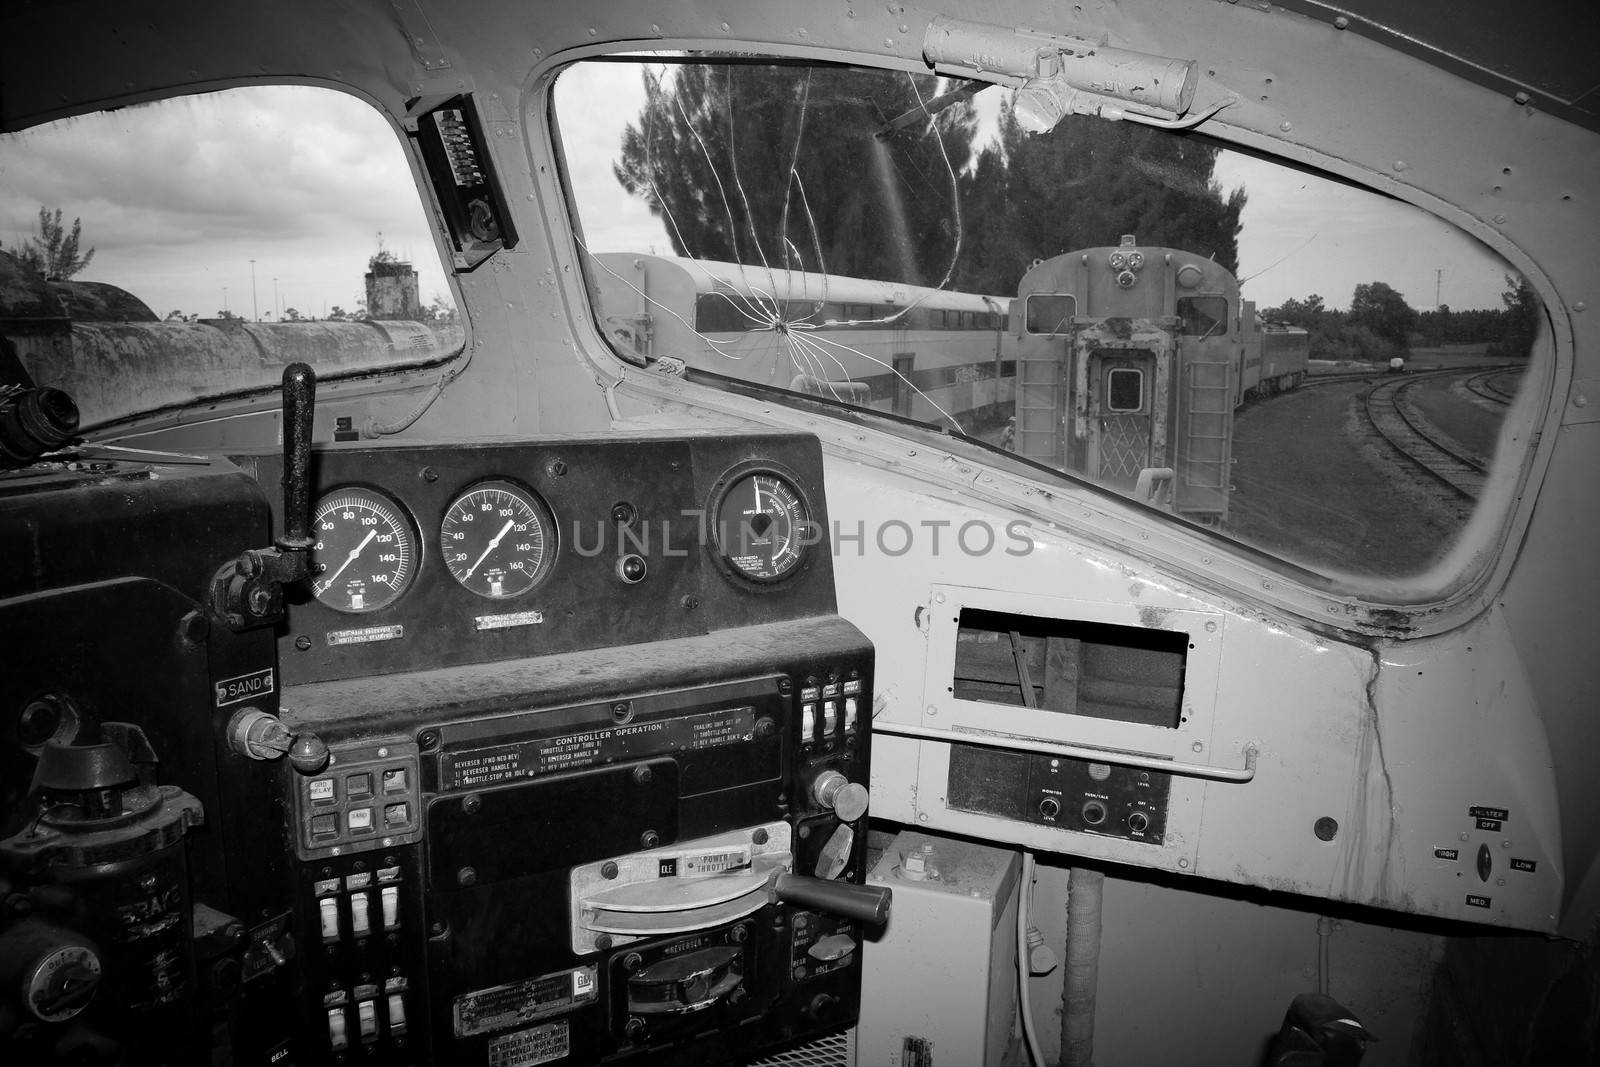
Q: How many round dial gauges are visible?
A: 3